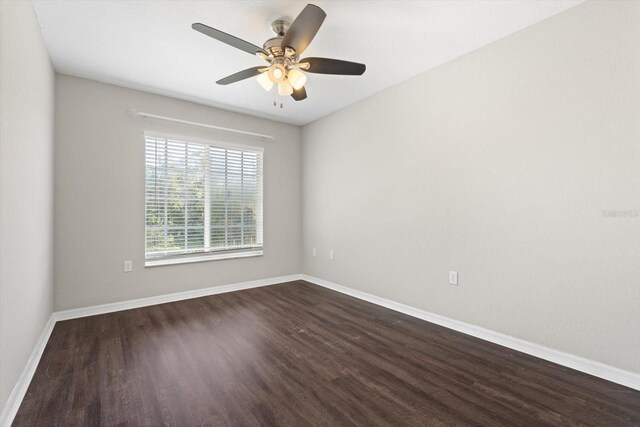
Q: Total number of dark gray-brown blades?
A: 5